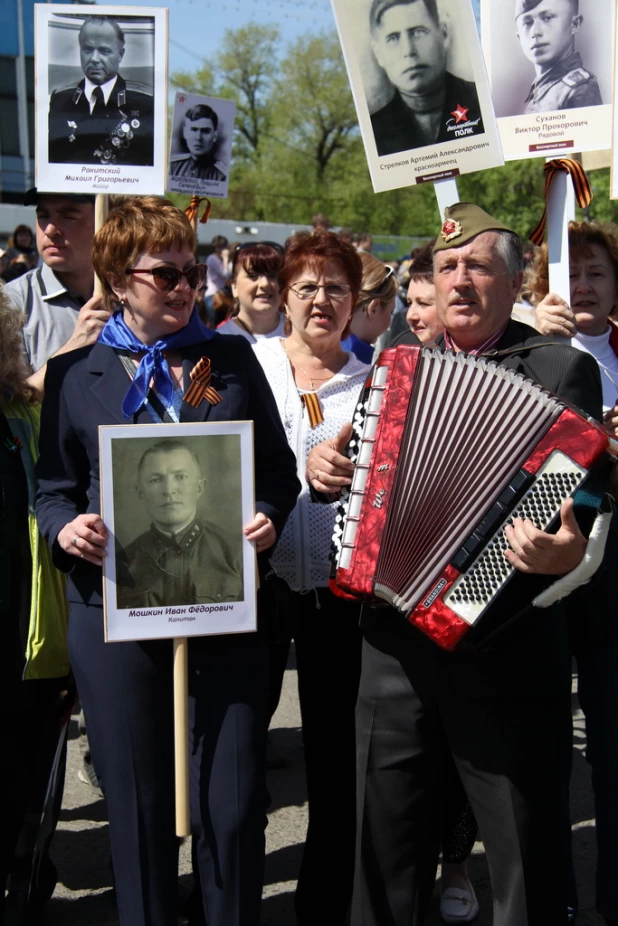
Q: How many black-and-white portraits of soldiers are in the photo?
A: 5